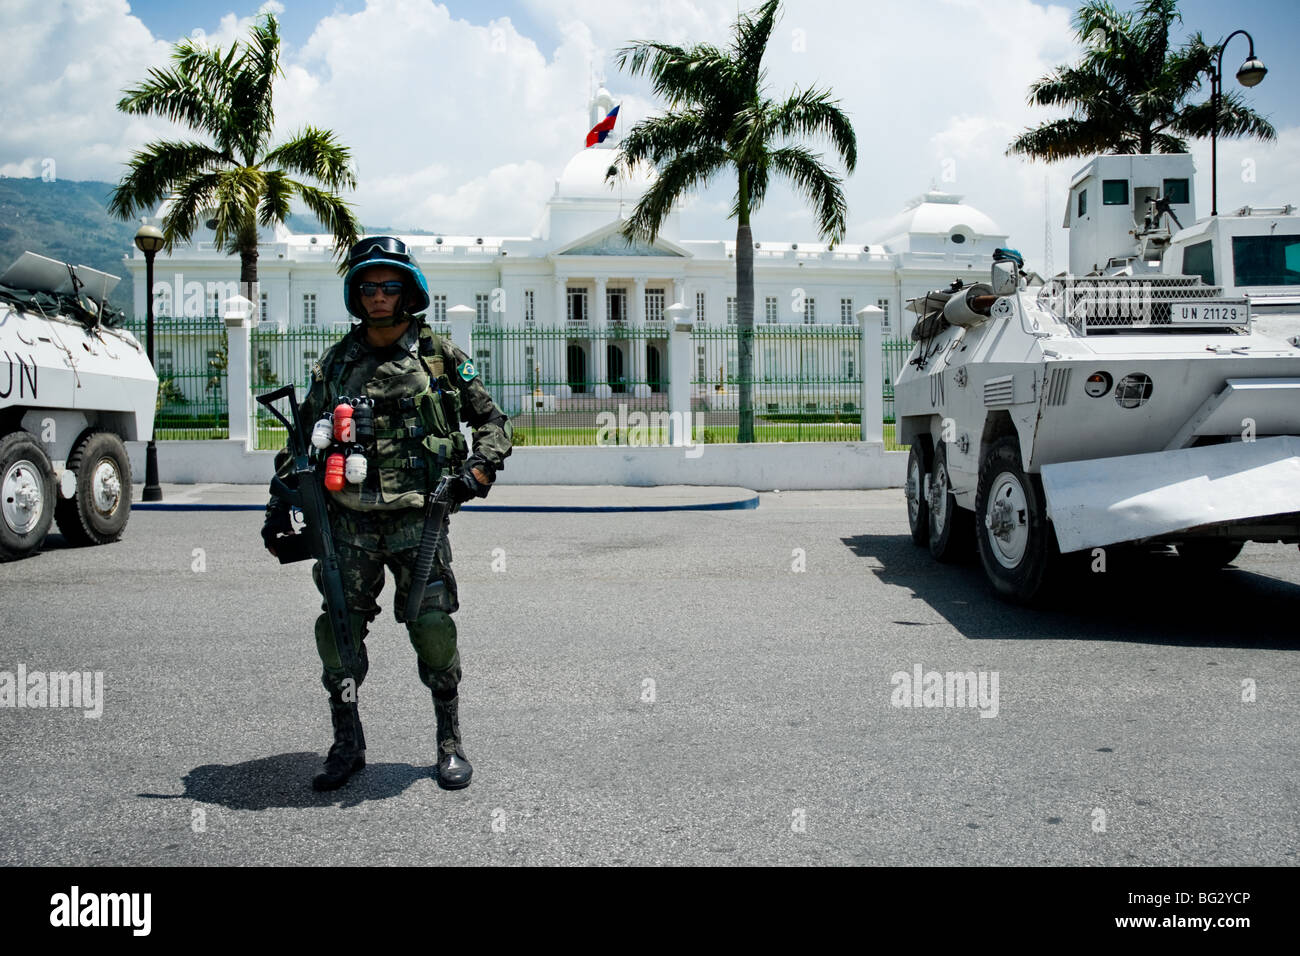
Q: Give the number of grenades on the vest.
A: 5